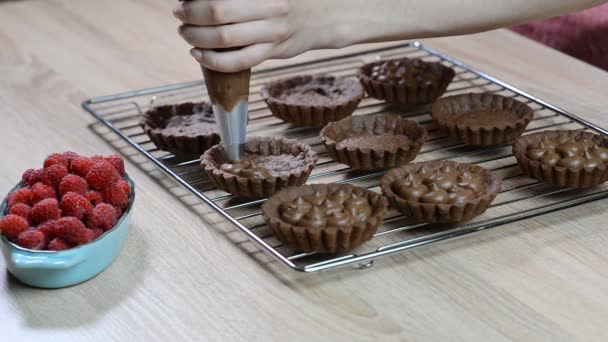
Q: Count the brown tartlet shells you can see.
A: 9